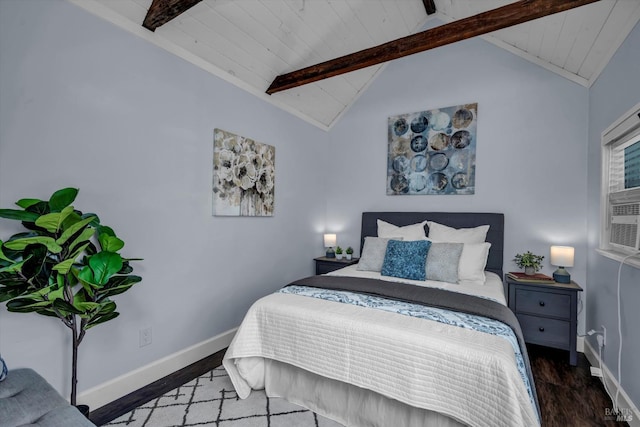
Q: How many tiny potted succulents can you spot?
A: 2